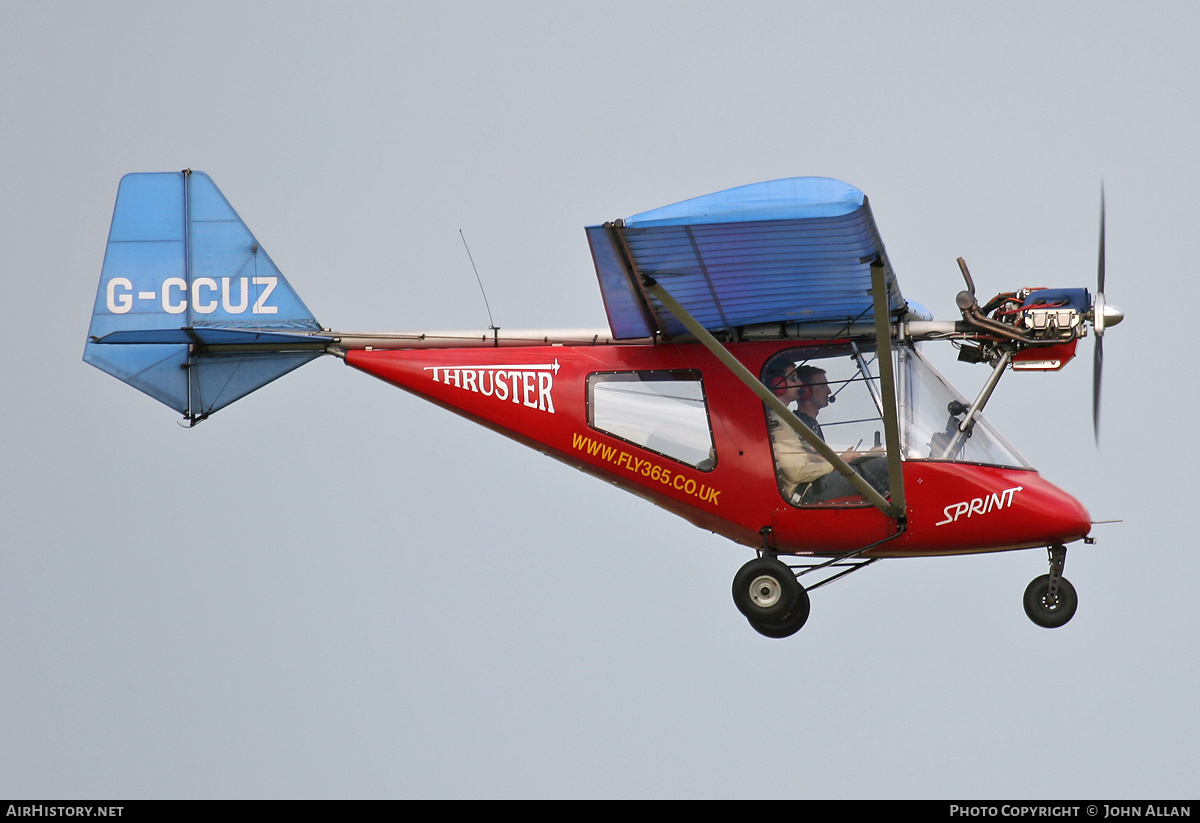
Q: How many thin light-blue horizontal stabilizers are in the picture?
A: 1